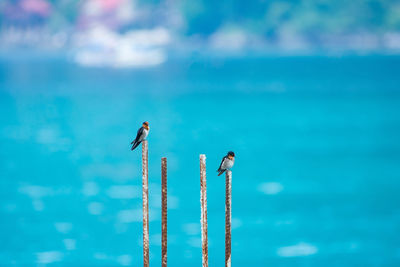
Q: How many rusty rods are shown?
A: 4